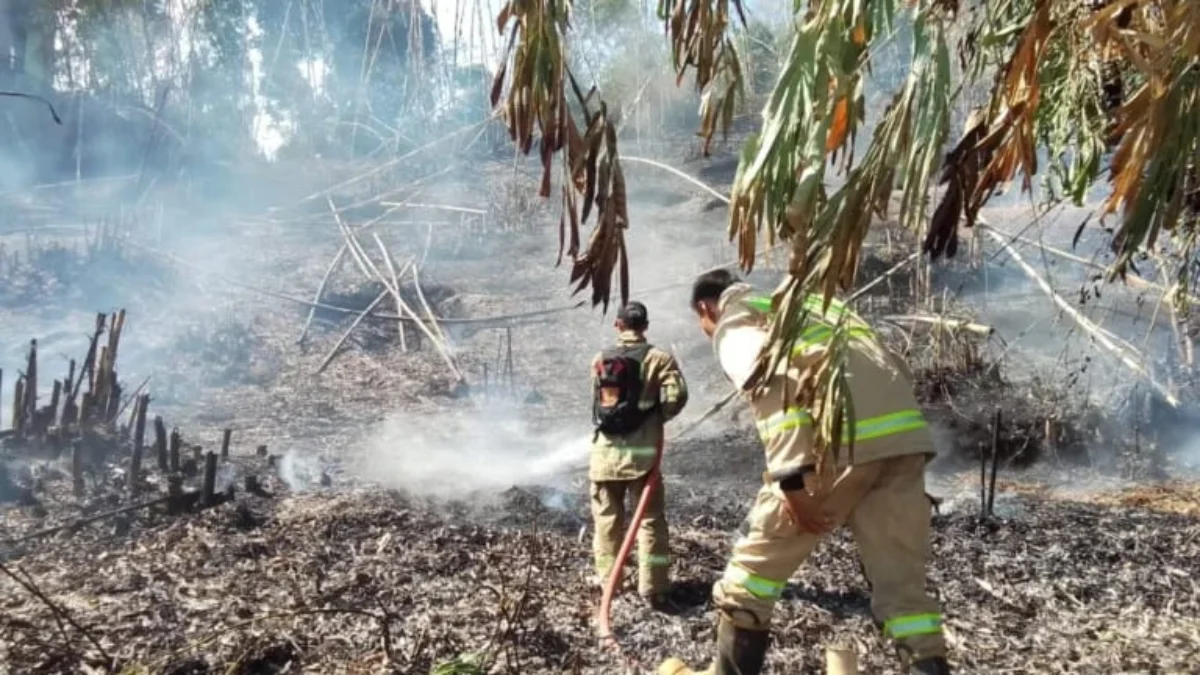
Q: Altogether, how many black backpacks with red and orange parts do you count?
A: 1